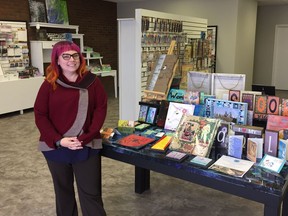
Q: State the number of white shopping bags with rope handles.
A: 2